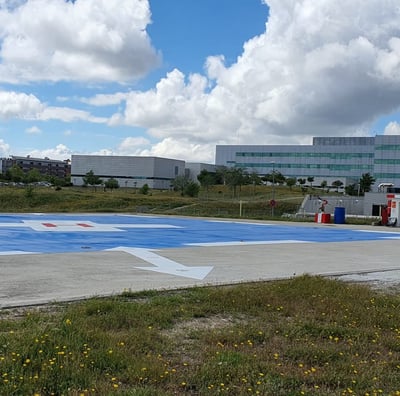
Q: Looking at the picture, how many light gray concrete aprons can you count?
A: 1